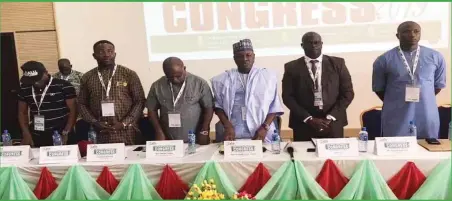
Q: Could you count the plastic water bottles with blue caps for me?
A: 7